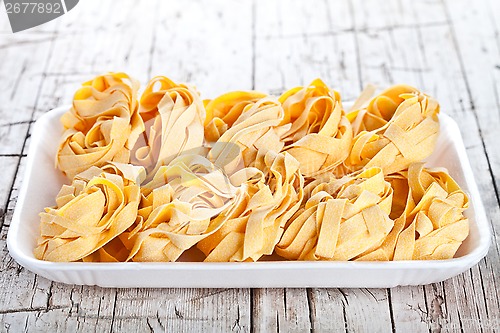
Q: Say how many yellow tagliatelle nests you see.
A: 10